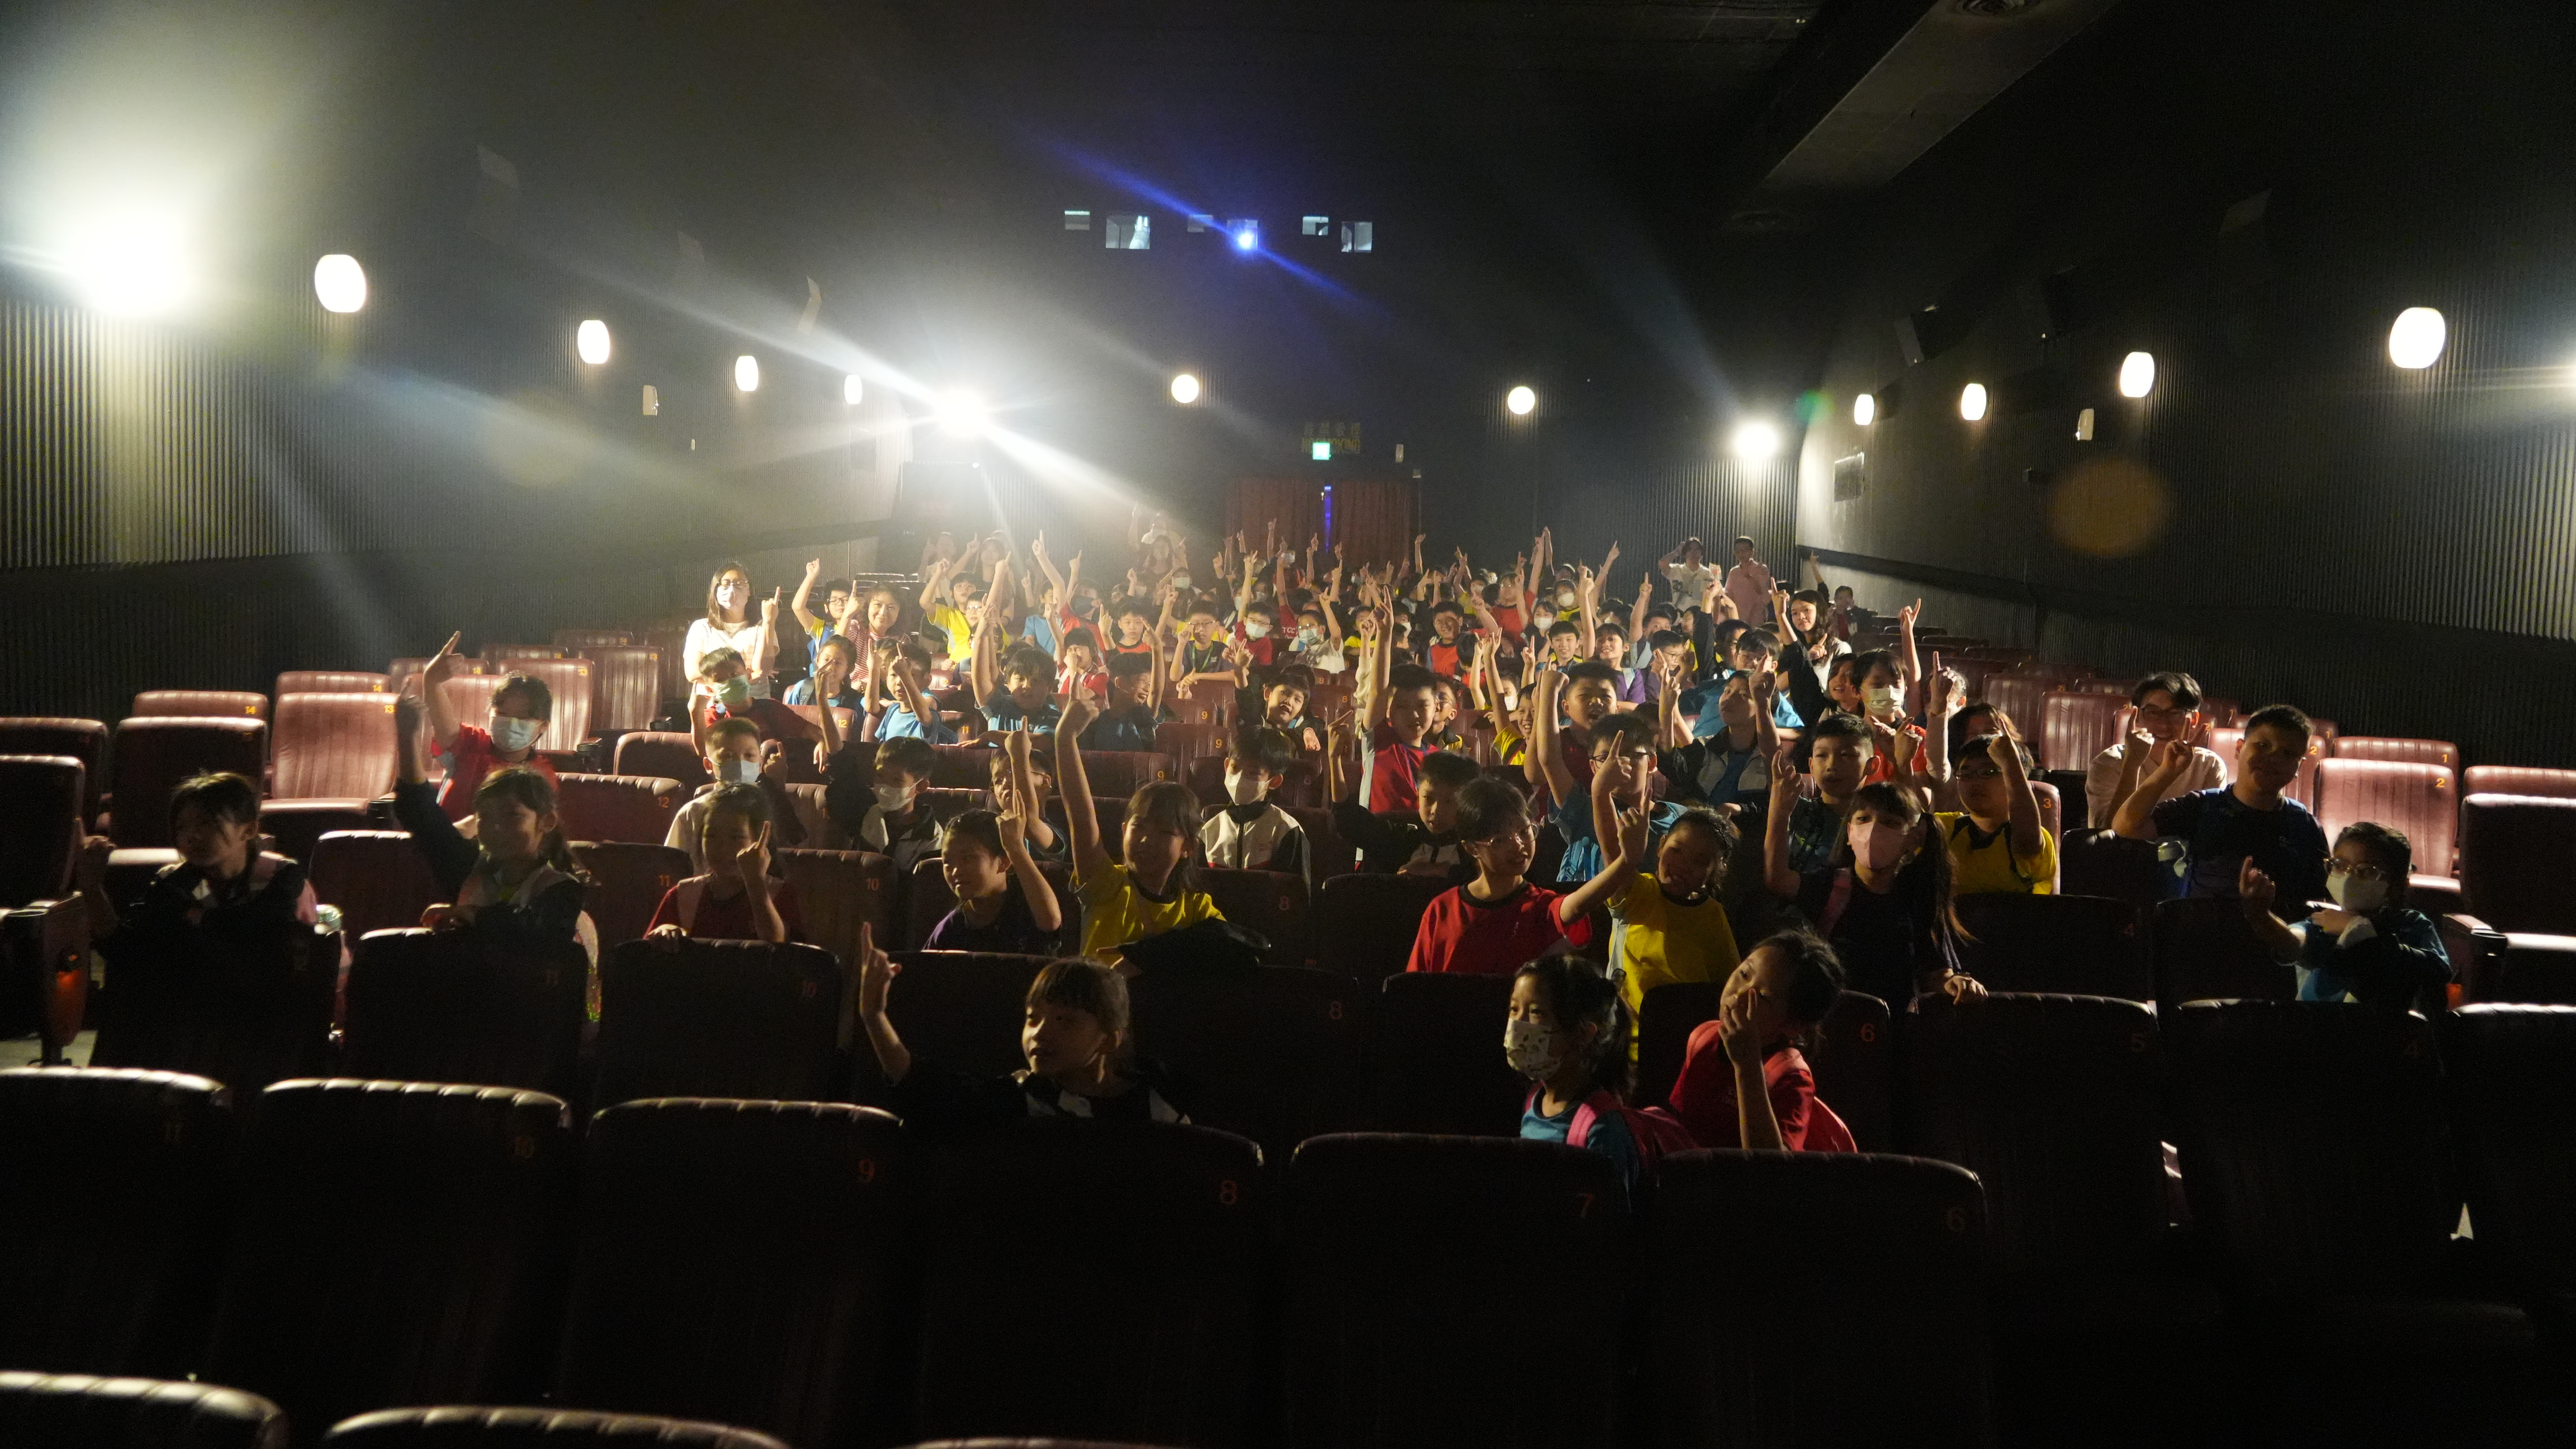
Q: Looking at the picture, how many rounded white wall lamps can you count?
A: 10